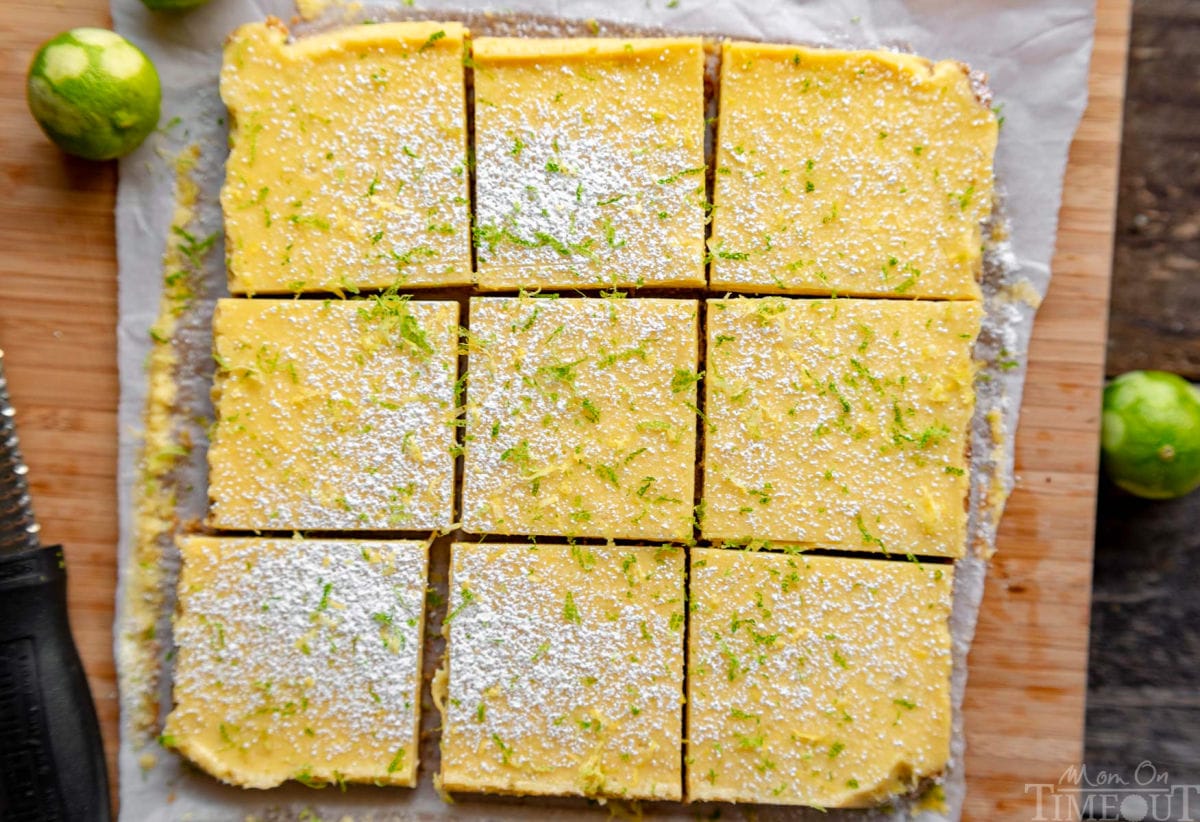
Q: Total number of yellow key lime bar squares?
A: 9